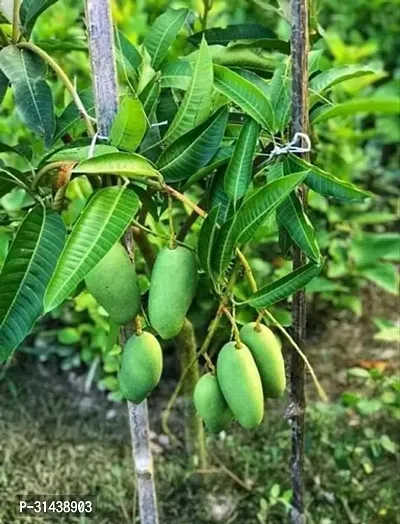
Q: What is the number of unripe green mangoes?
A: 6